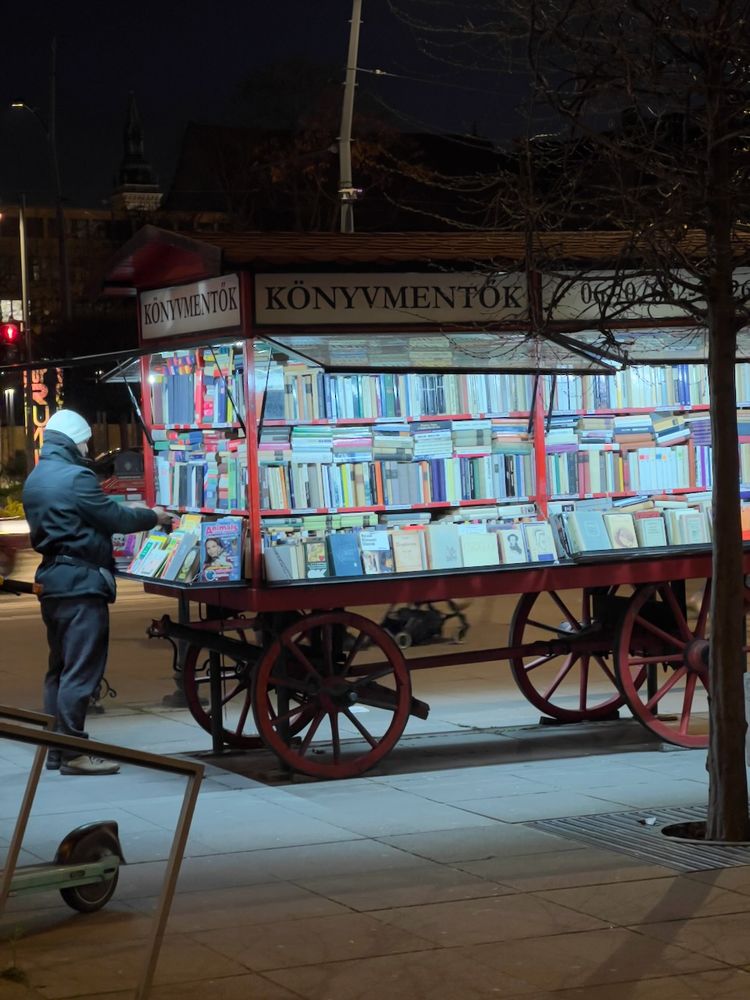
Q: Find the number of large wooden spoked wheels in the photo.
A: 4